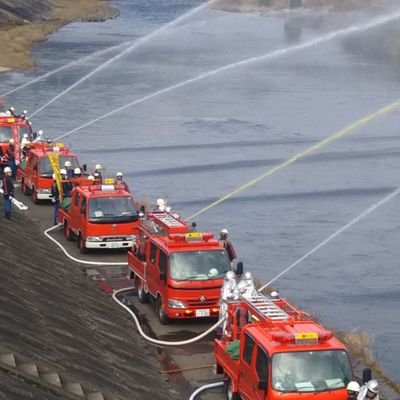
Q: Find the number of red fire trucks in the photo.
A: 5